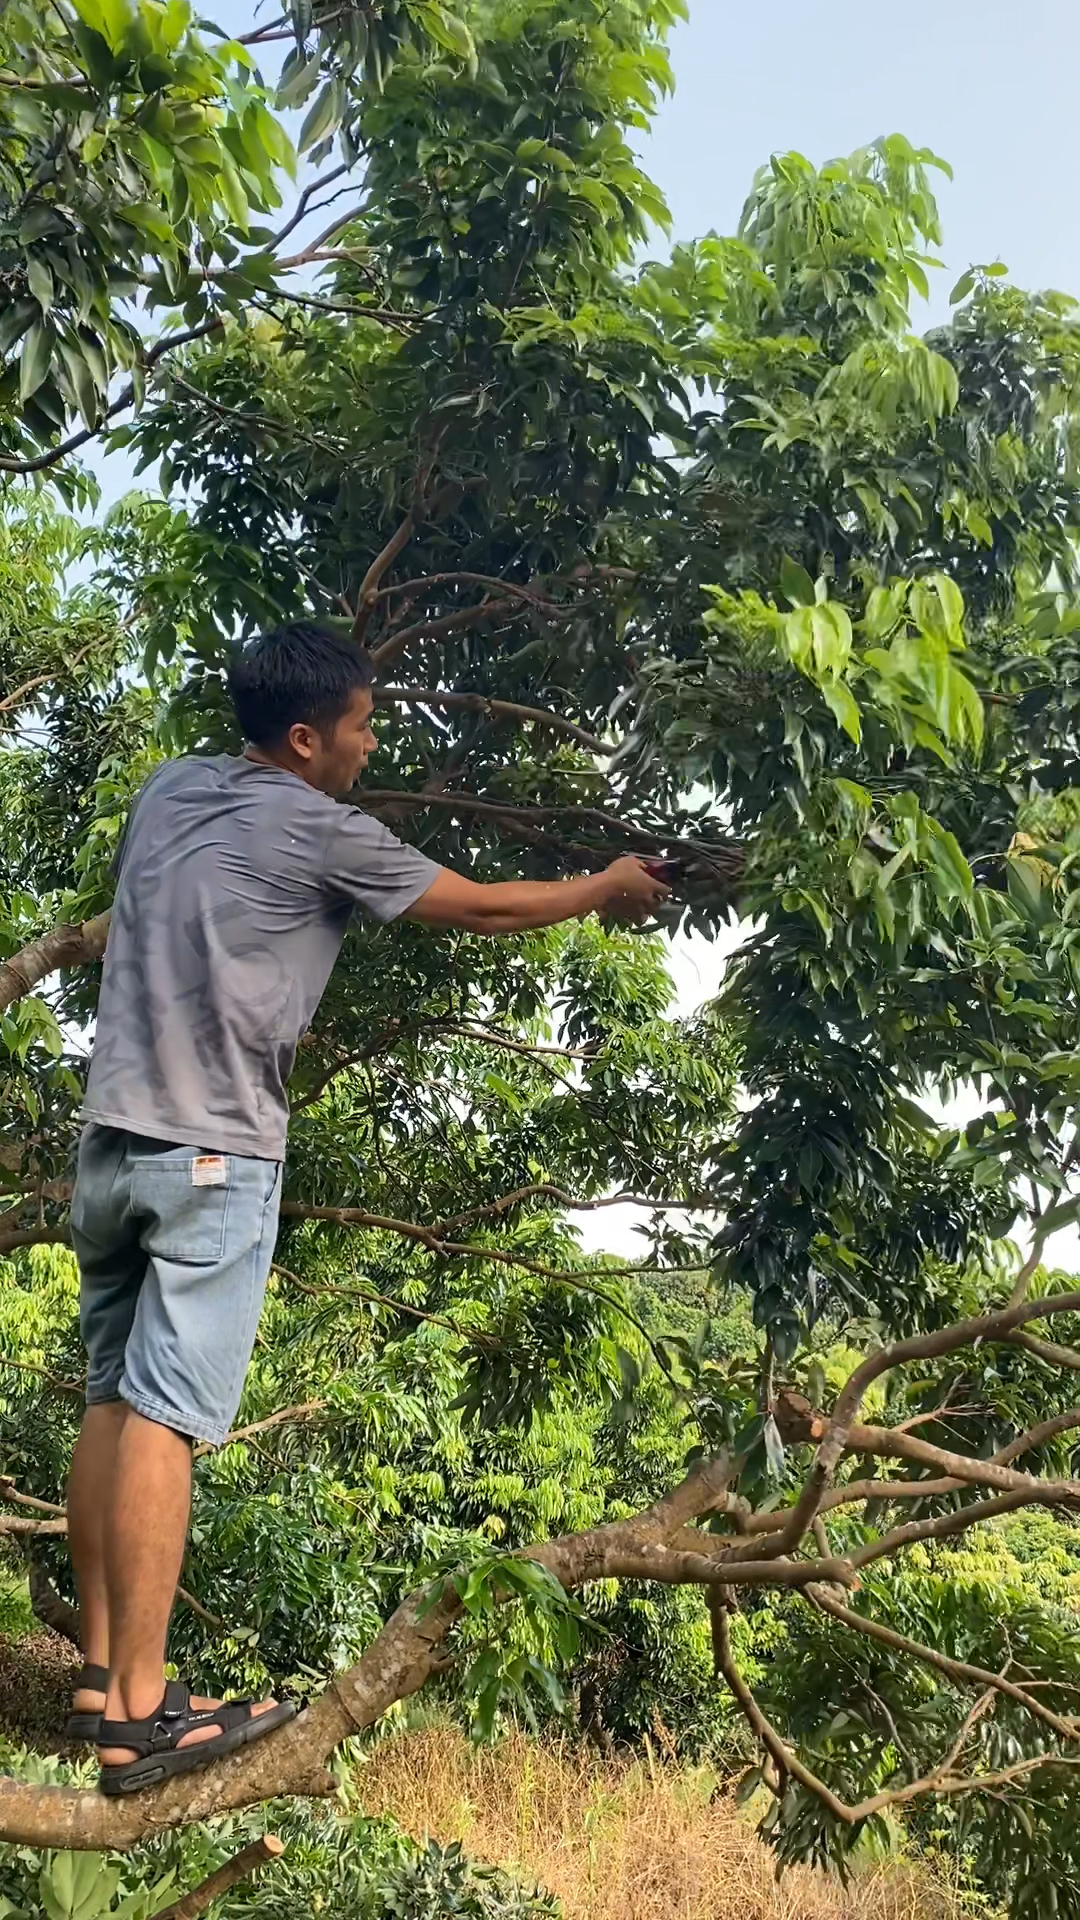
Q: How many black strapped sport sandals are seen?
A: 2